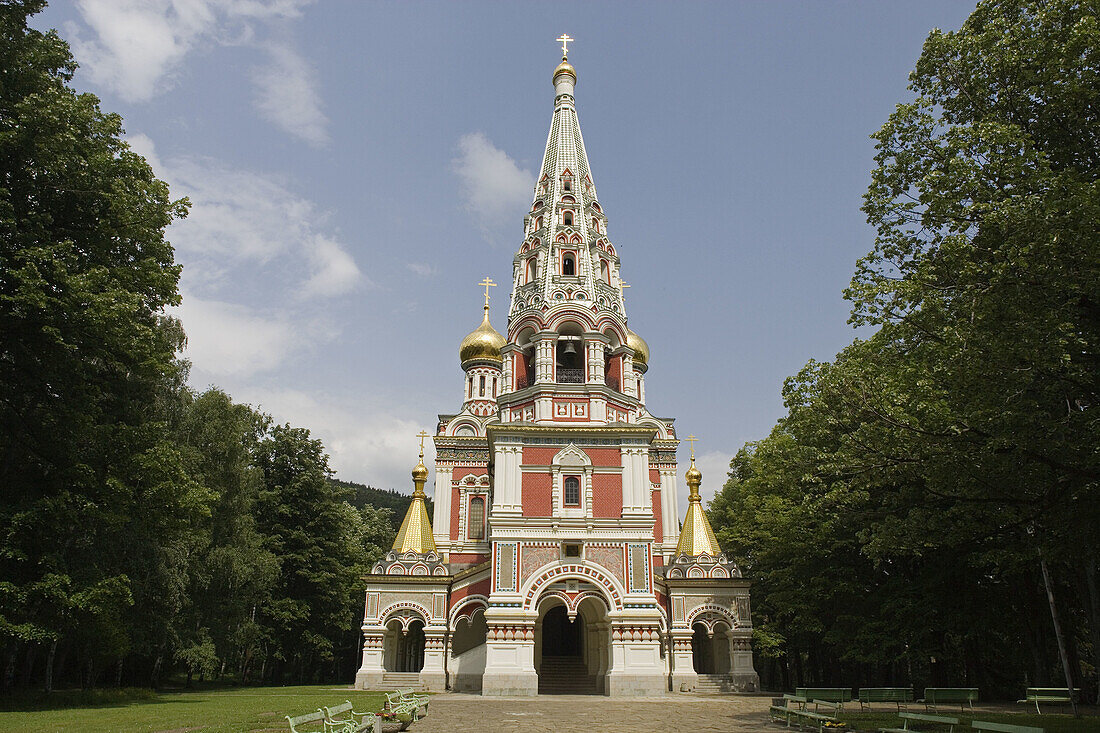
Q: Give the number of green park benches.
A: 12